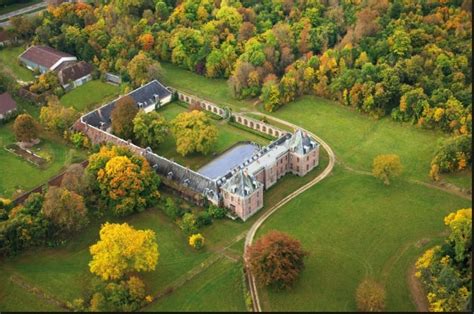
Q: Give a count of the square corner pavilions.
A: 2